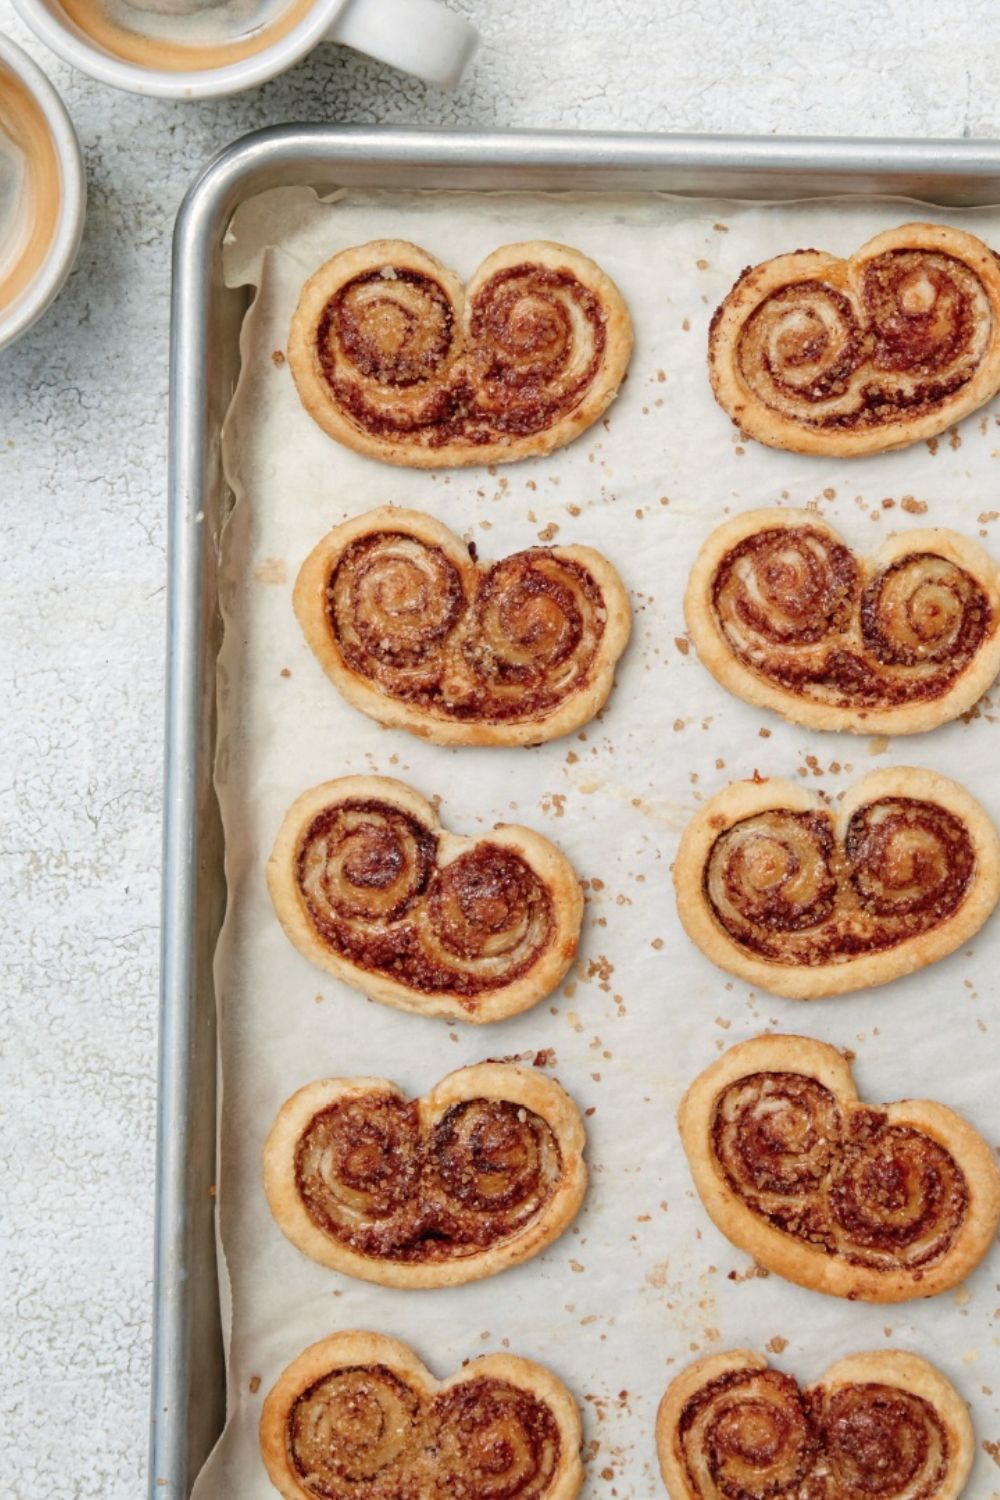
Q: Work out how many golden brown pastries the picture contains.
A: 10